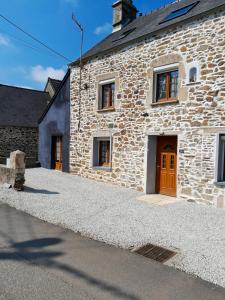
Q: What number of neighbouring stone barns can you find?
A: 1